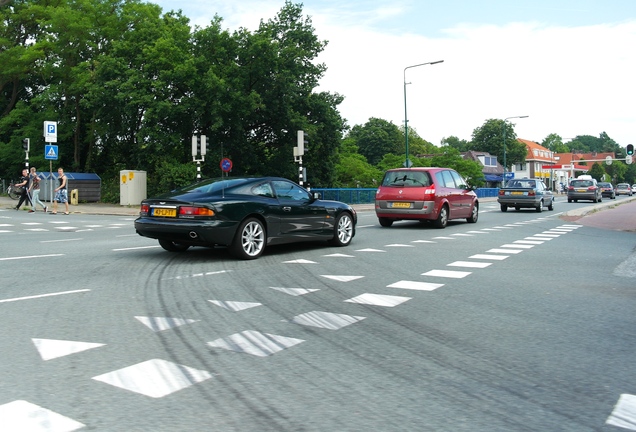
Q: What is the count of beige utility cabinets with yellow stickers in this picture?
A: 1